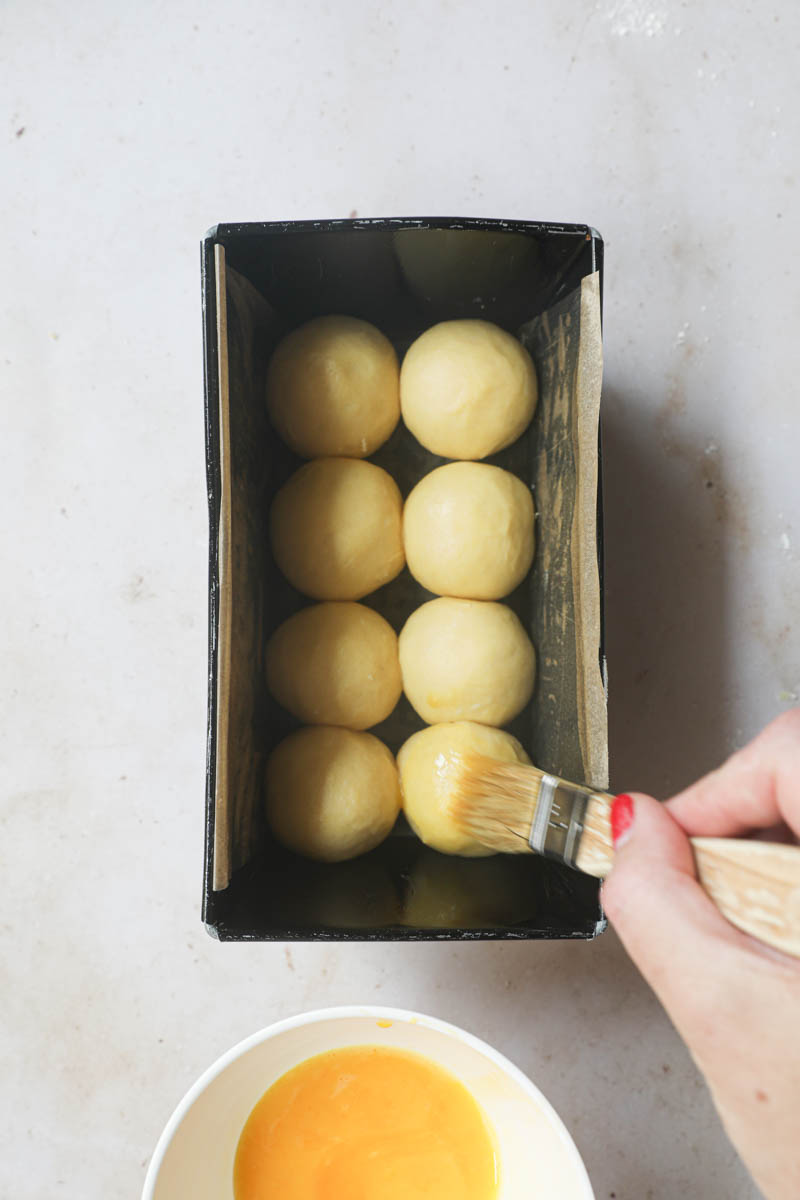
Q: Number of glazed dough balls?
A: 1